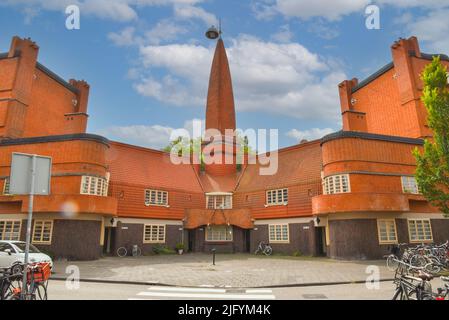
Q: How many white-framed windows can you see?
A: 14